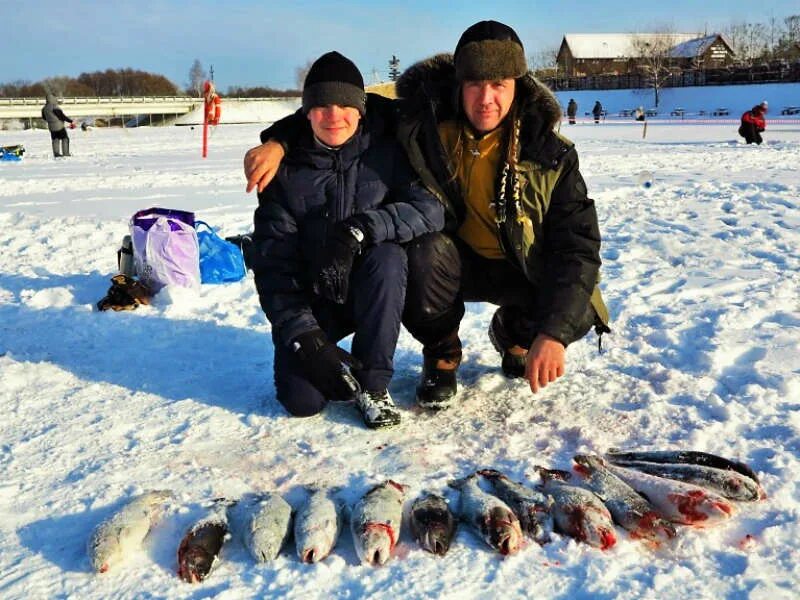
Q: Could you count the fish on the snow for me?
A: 13